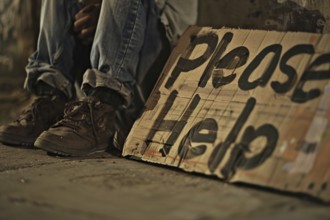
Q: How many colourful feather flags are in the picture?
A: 0